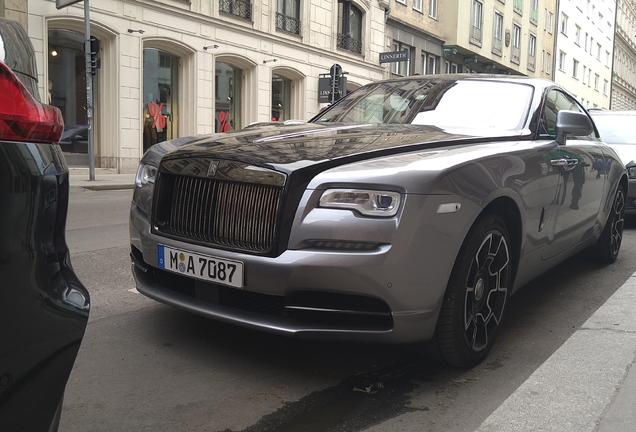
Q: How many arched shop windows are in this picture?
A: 4